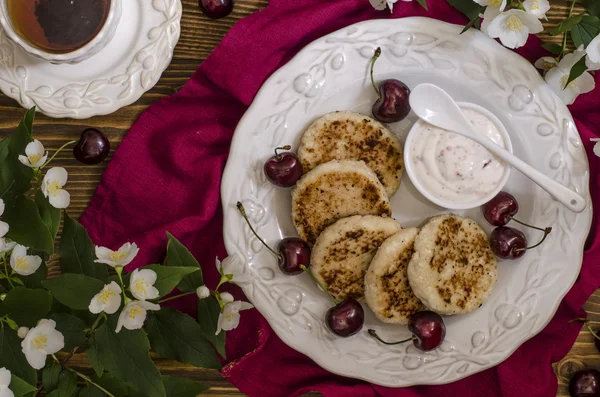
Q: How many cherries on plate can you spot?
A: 7